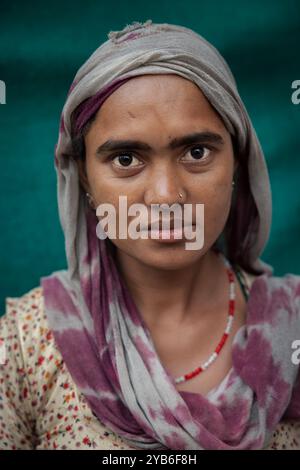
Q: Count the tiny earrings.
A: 2